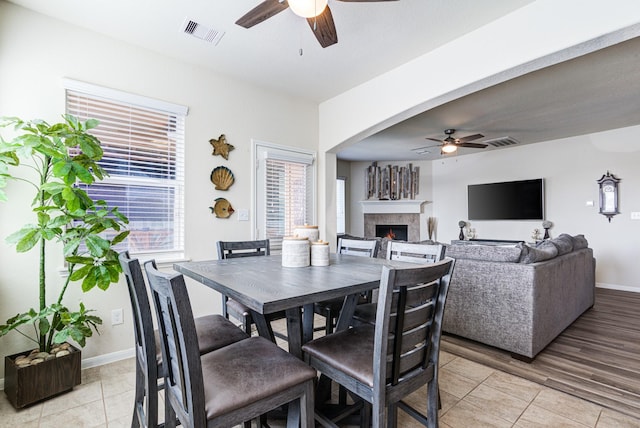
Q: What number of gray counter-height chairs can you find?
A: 6